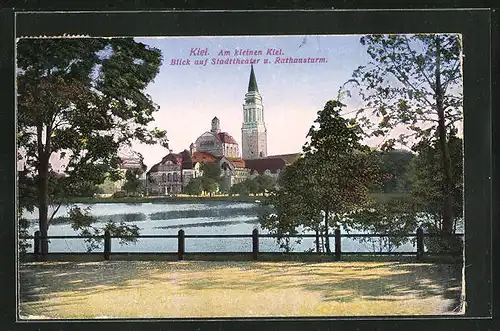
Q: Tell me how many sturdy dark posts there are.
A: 6